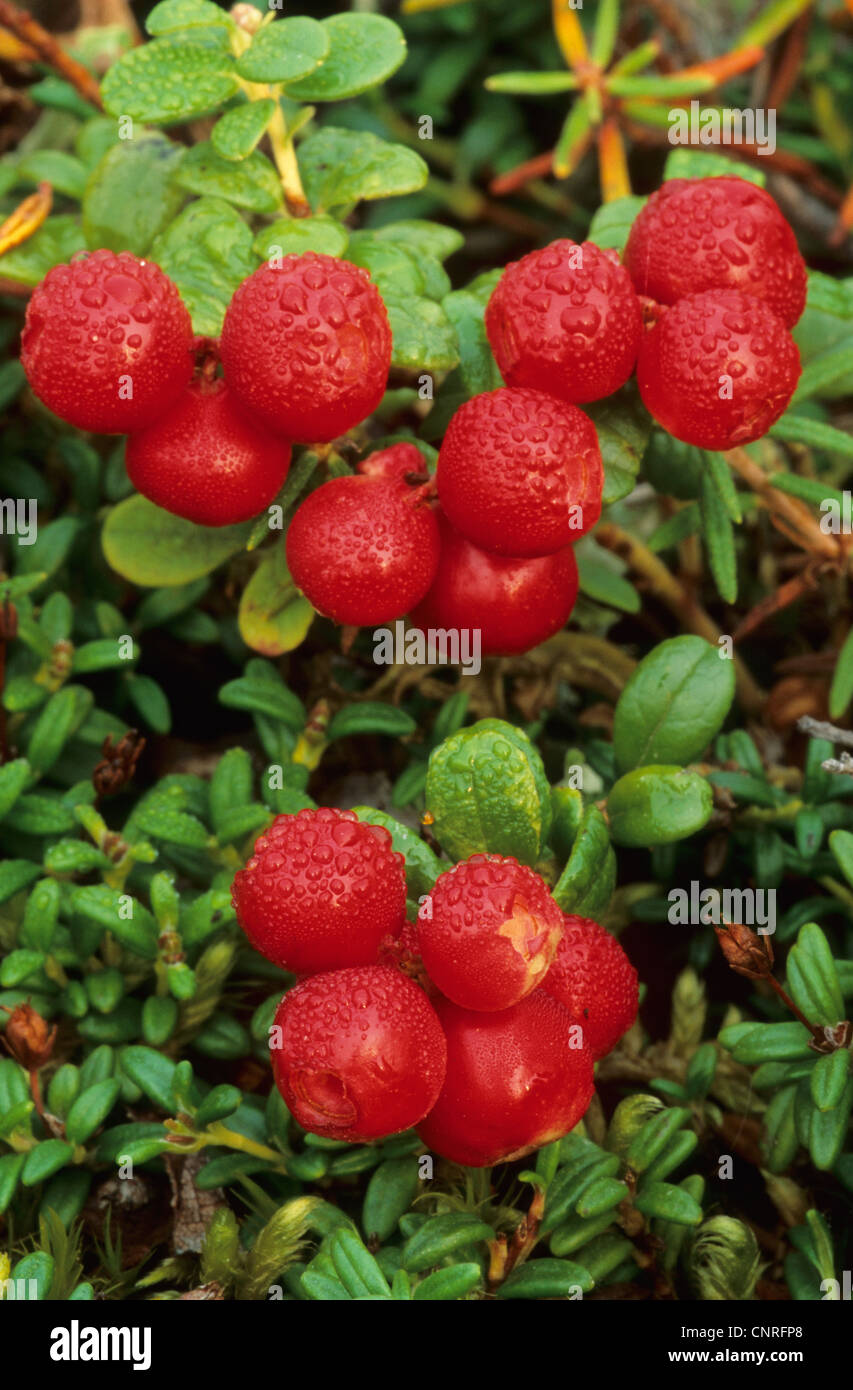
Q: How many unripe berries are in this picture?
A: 0